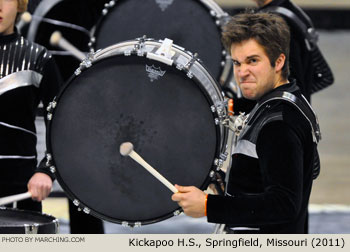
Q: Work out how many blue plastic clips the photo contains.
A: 0